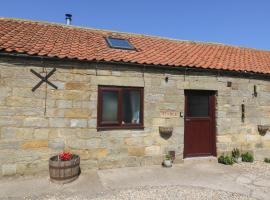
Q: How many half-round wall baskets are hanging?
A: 2